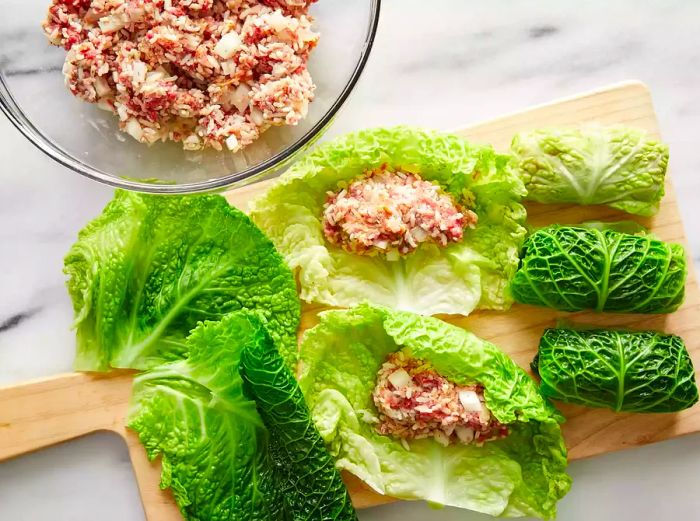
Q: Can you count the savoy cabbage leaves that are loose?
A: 2